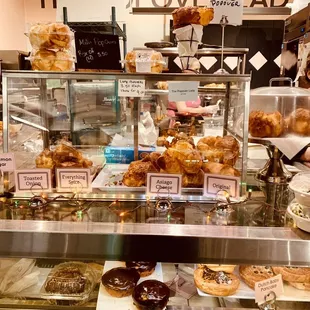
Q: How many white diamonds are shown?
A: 5